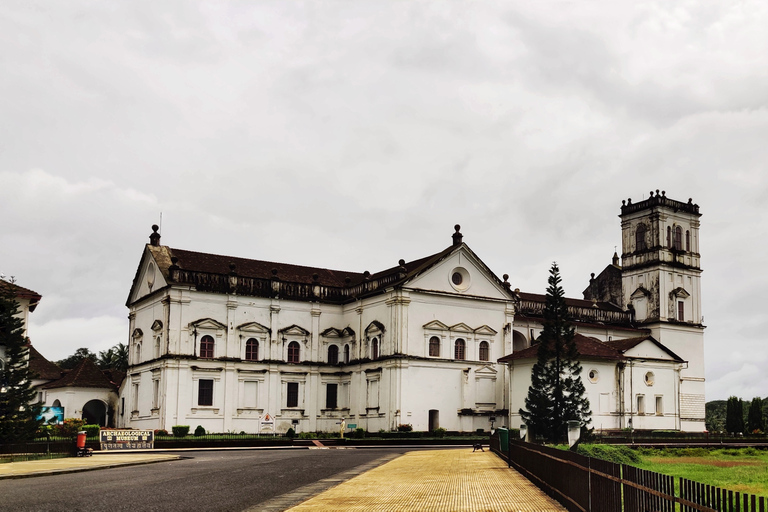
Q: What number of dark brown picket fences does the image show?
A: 1